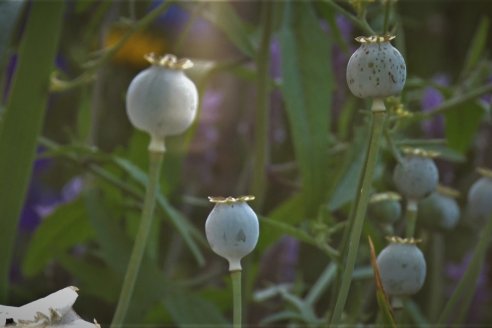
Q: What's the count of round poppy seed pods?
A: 8